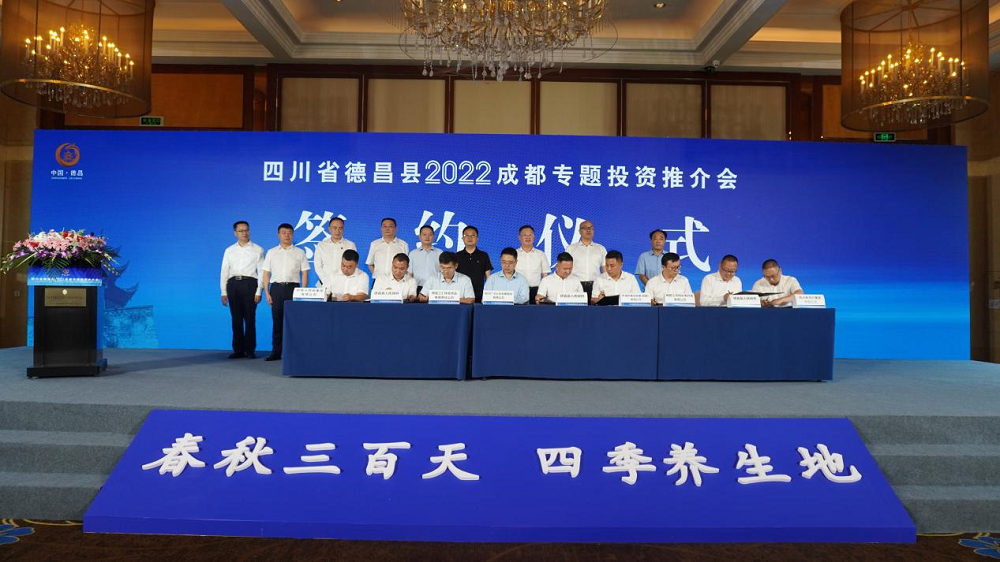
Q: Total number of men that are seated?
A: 9